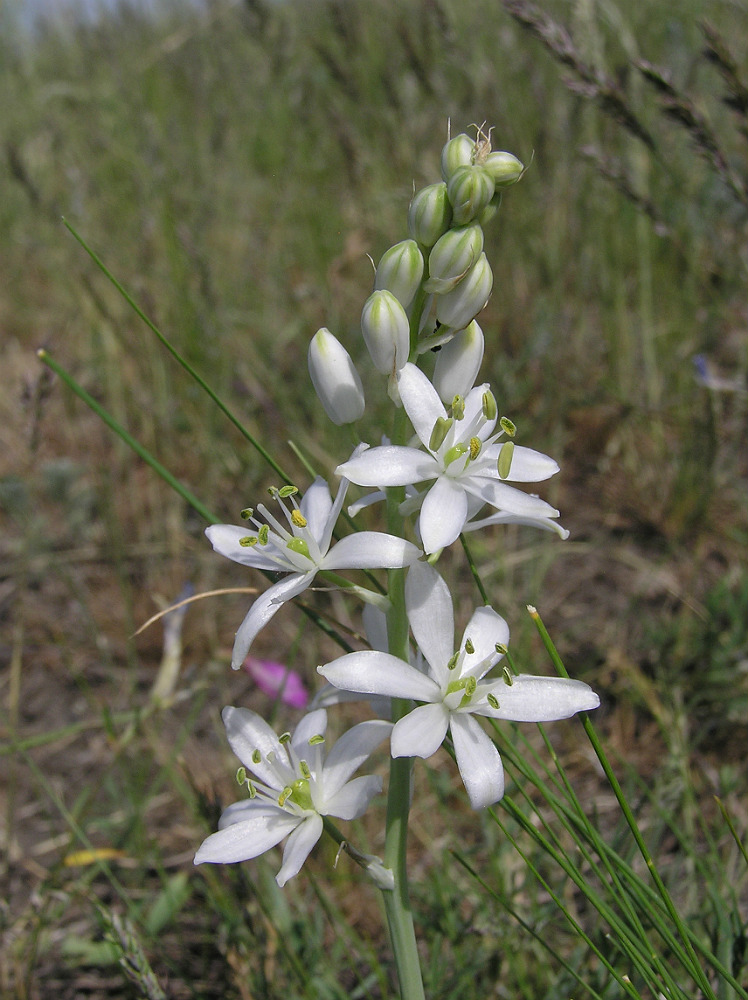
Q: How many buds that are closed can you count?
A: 11